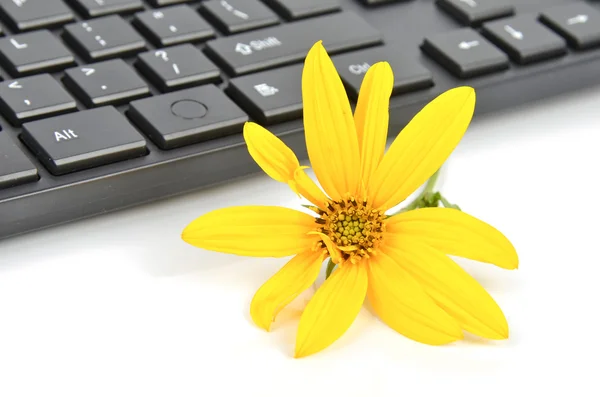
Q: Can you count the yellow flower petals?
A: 10